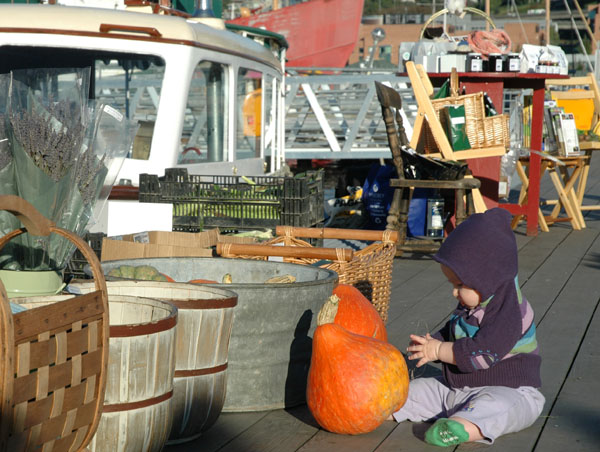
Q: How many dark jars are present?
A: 3